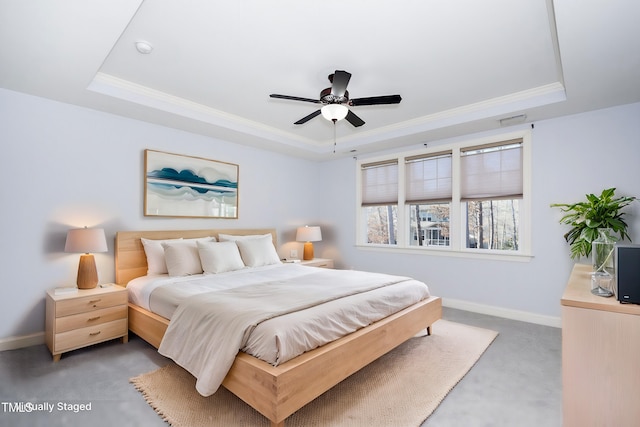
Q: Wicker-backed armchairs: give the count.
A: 0